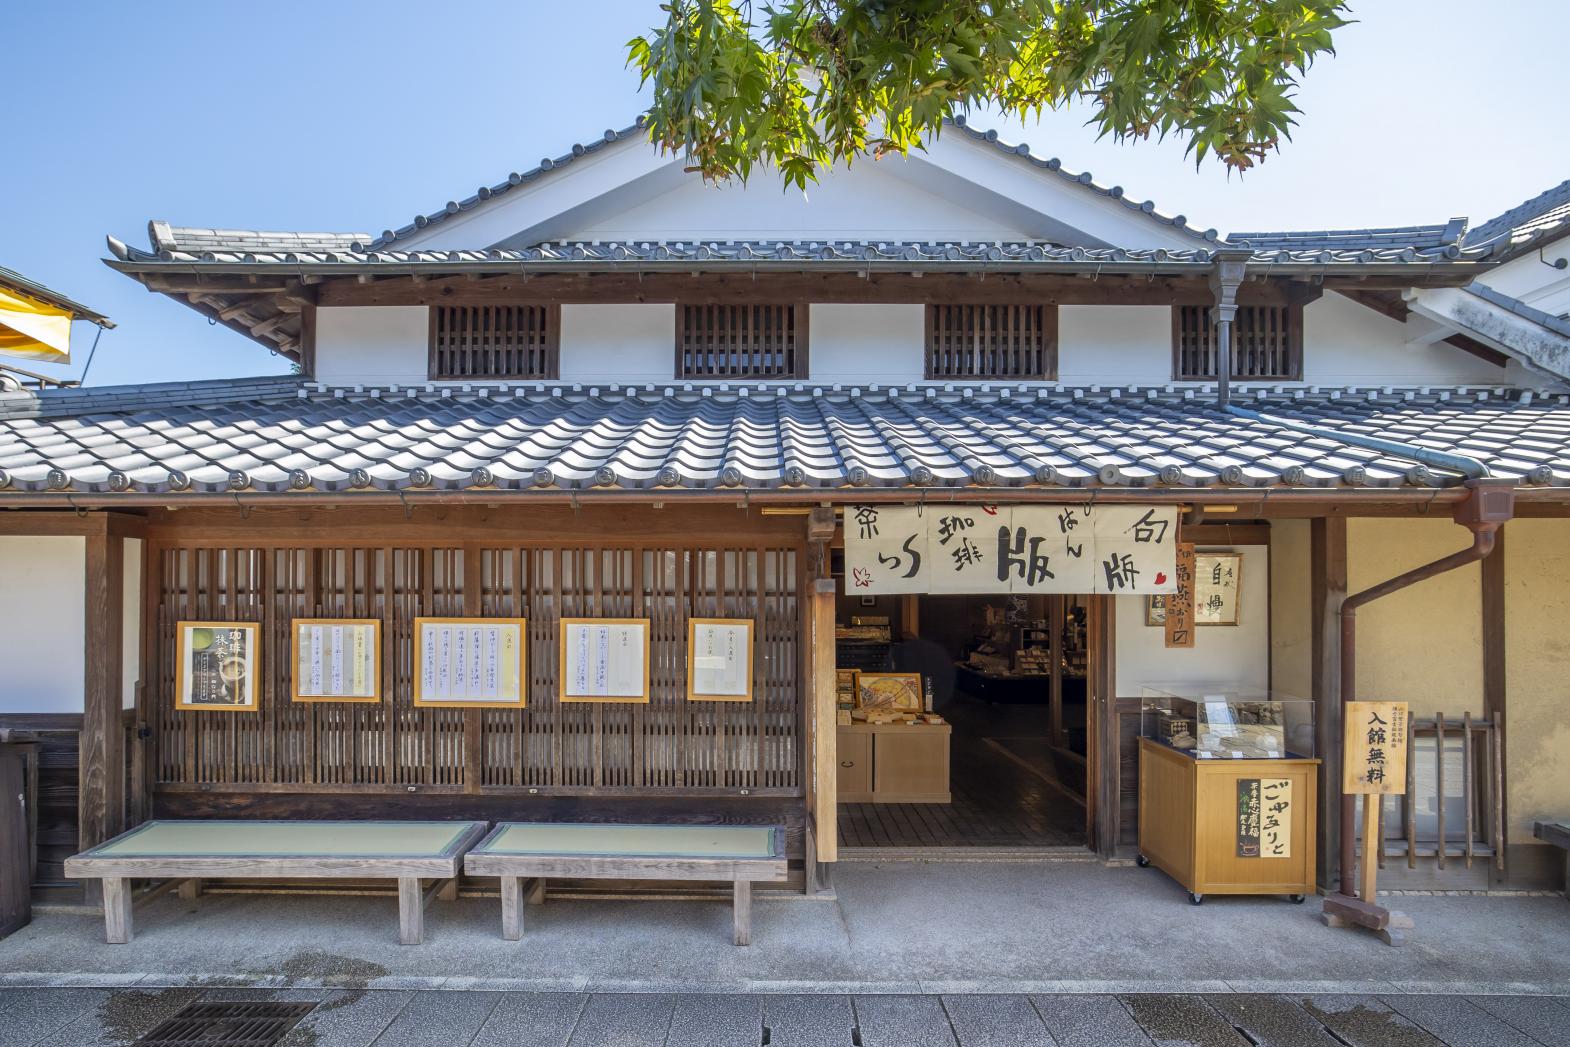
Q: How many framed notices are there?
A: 5